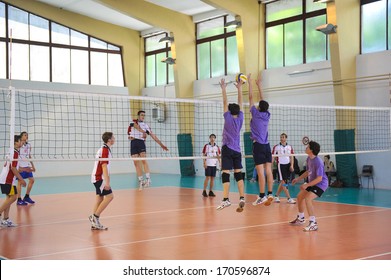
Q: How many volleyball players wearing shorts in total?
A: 9